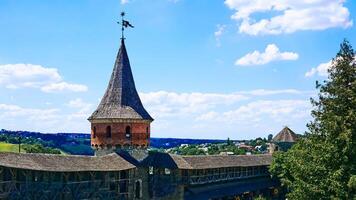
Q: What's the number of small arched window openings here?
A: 4